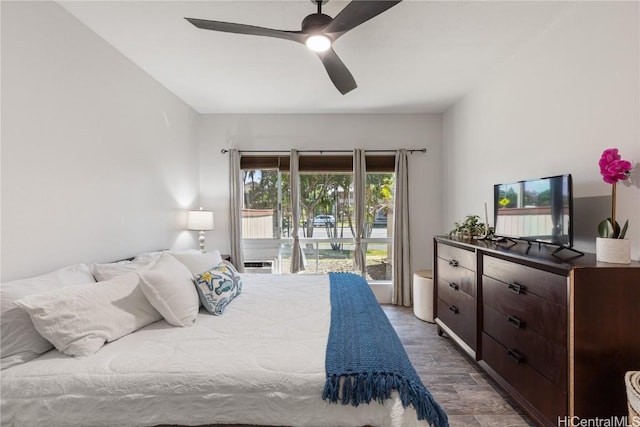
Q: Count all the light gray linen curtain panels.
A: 4